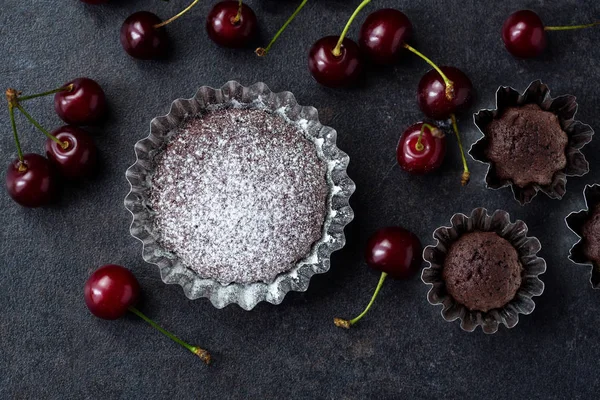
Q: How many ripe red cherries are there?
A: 12